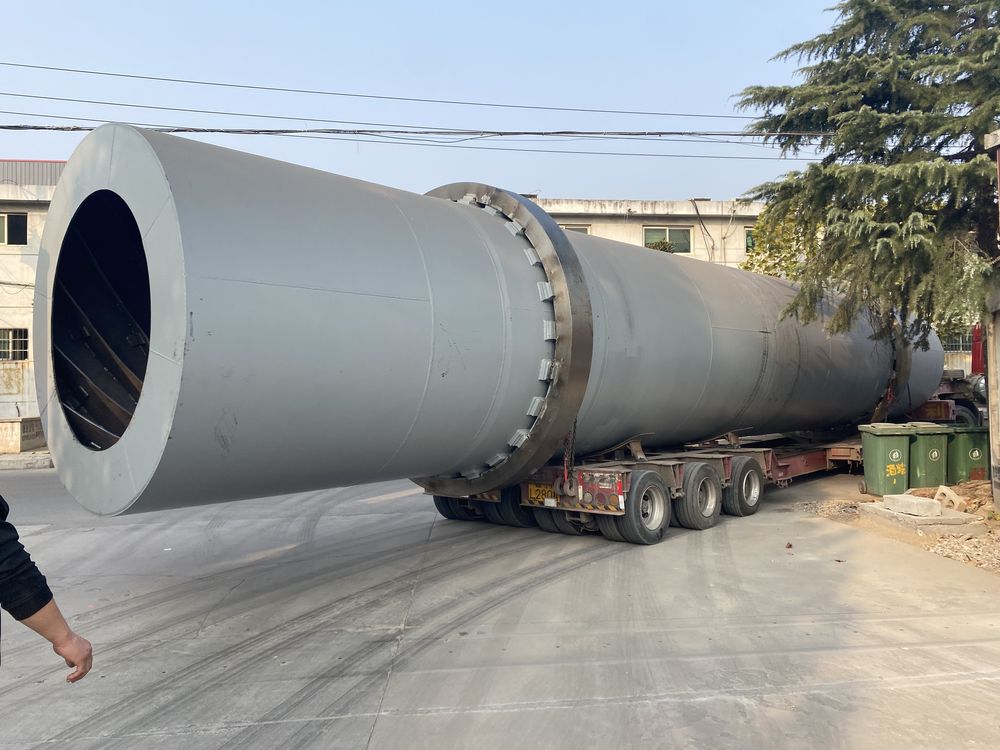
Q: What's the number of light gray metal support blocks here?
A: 11